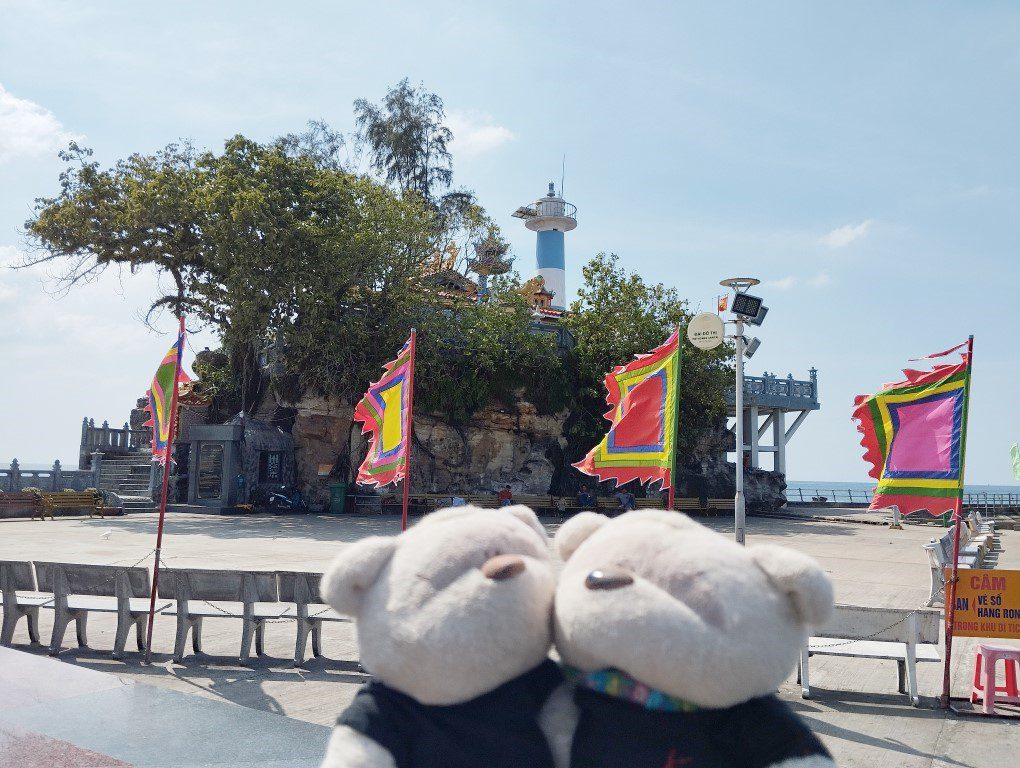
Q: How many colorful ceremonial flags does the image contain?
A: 4